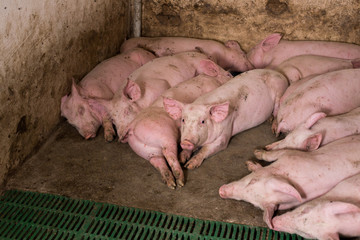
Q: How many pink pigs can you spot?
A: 11